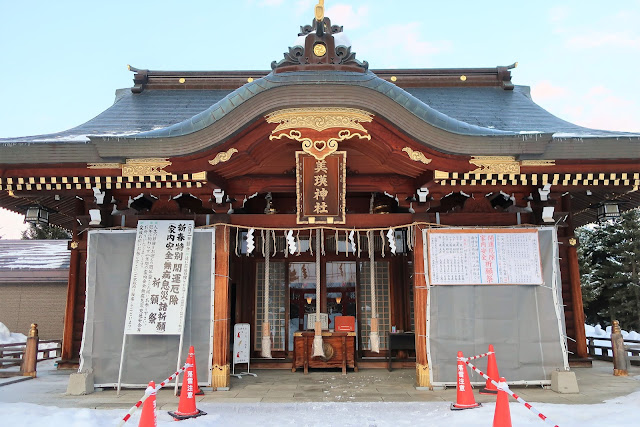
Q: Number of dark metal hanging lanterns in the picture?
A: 2